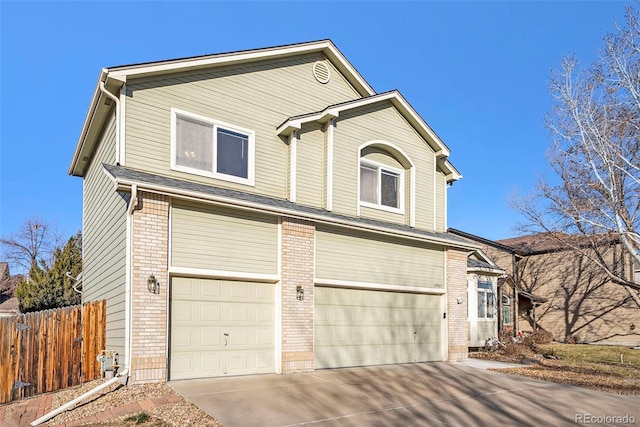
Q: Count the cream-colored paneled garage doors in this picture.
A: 2